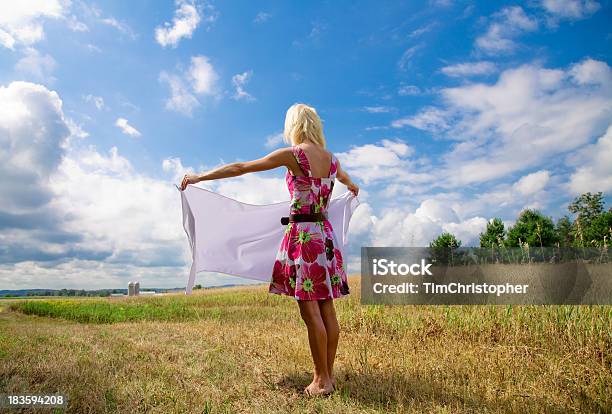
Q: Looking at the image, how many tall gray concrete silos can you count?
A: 2